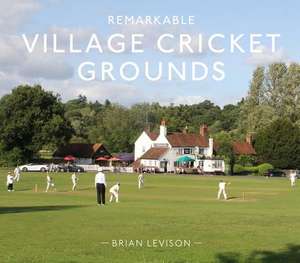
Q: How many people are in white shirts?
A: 9